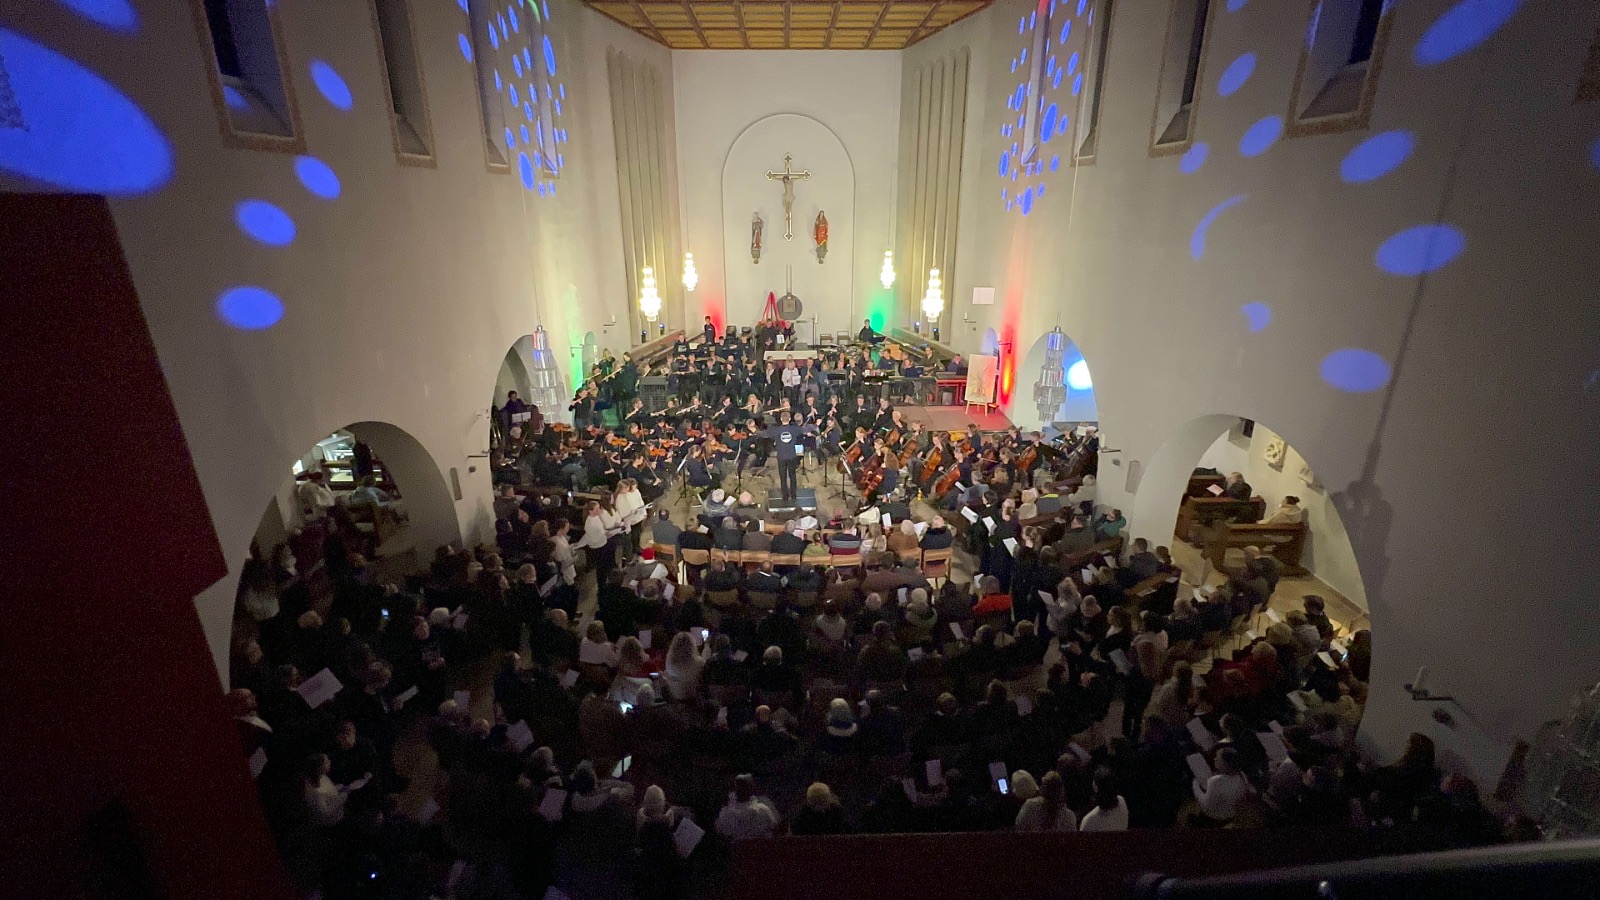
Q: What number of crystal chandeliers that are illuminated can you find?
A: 4